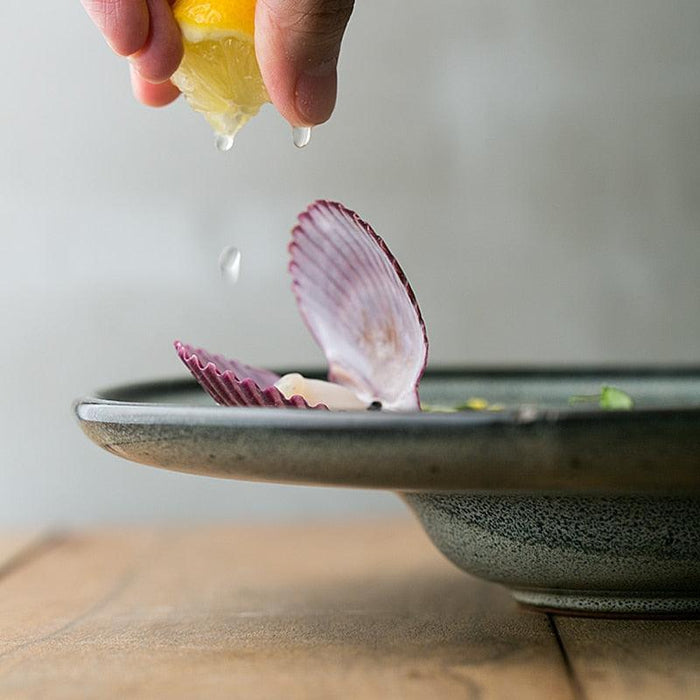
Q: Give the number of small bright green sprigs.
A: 1